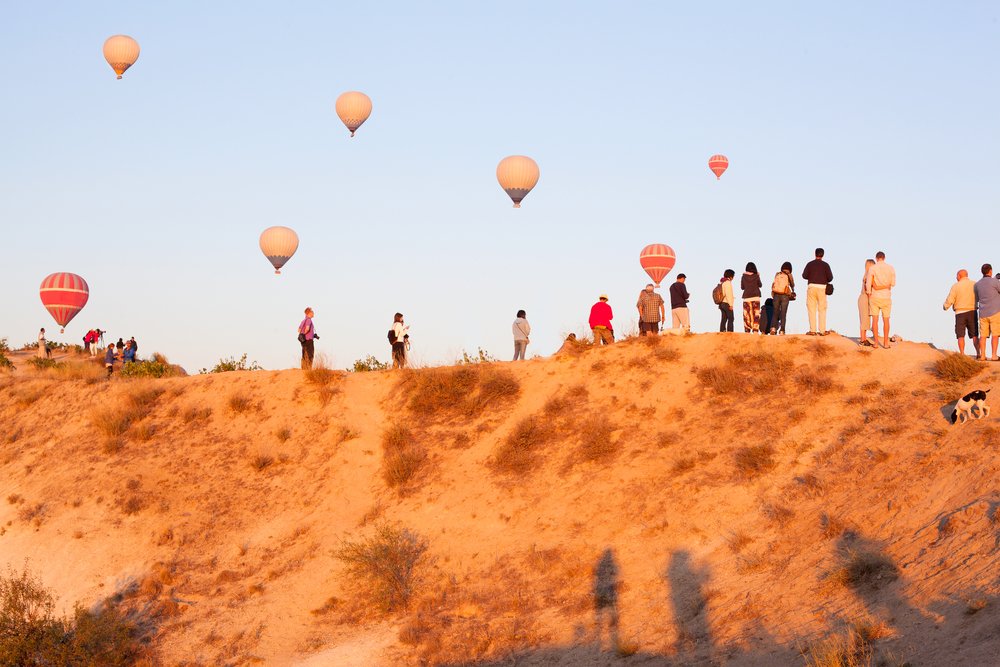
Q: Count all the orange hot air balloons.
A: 4